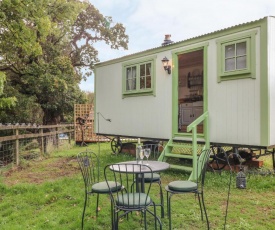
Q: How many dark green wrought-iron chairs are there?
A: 4